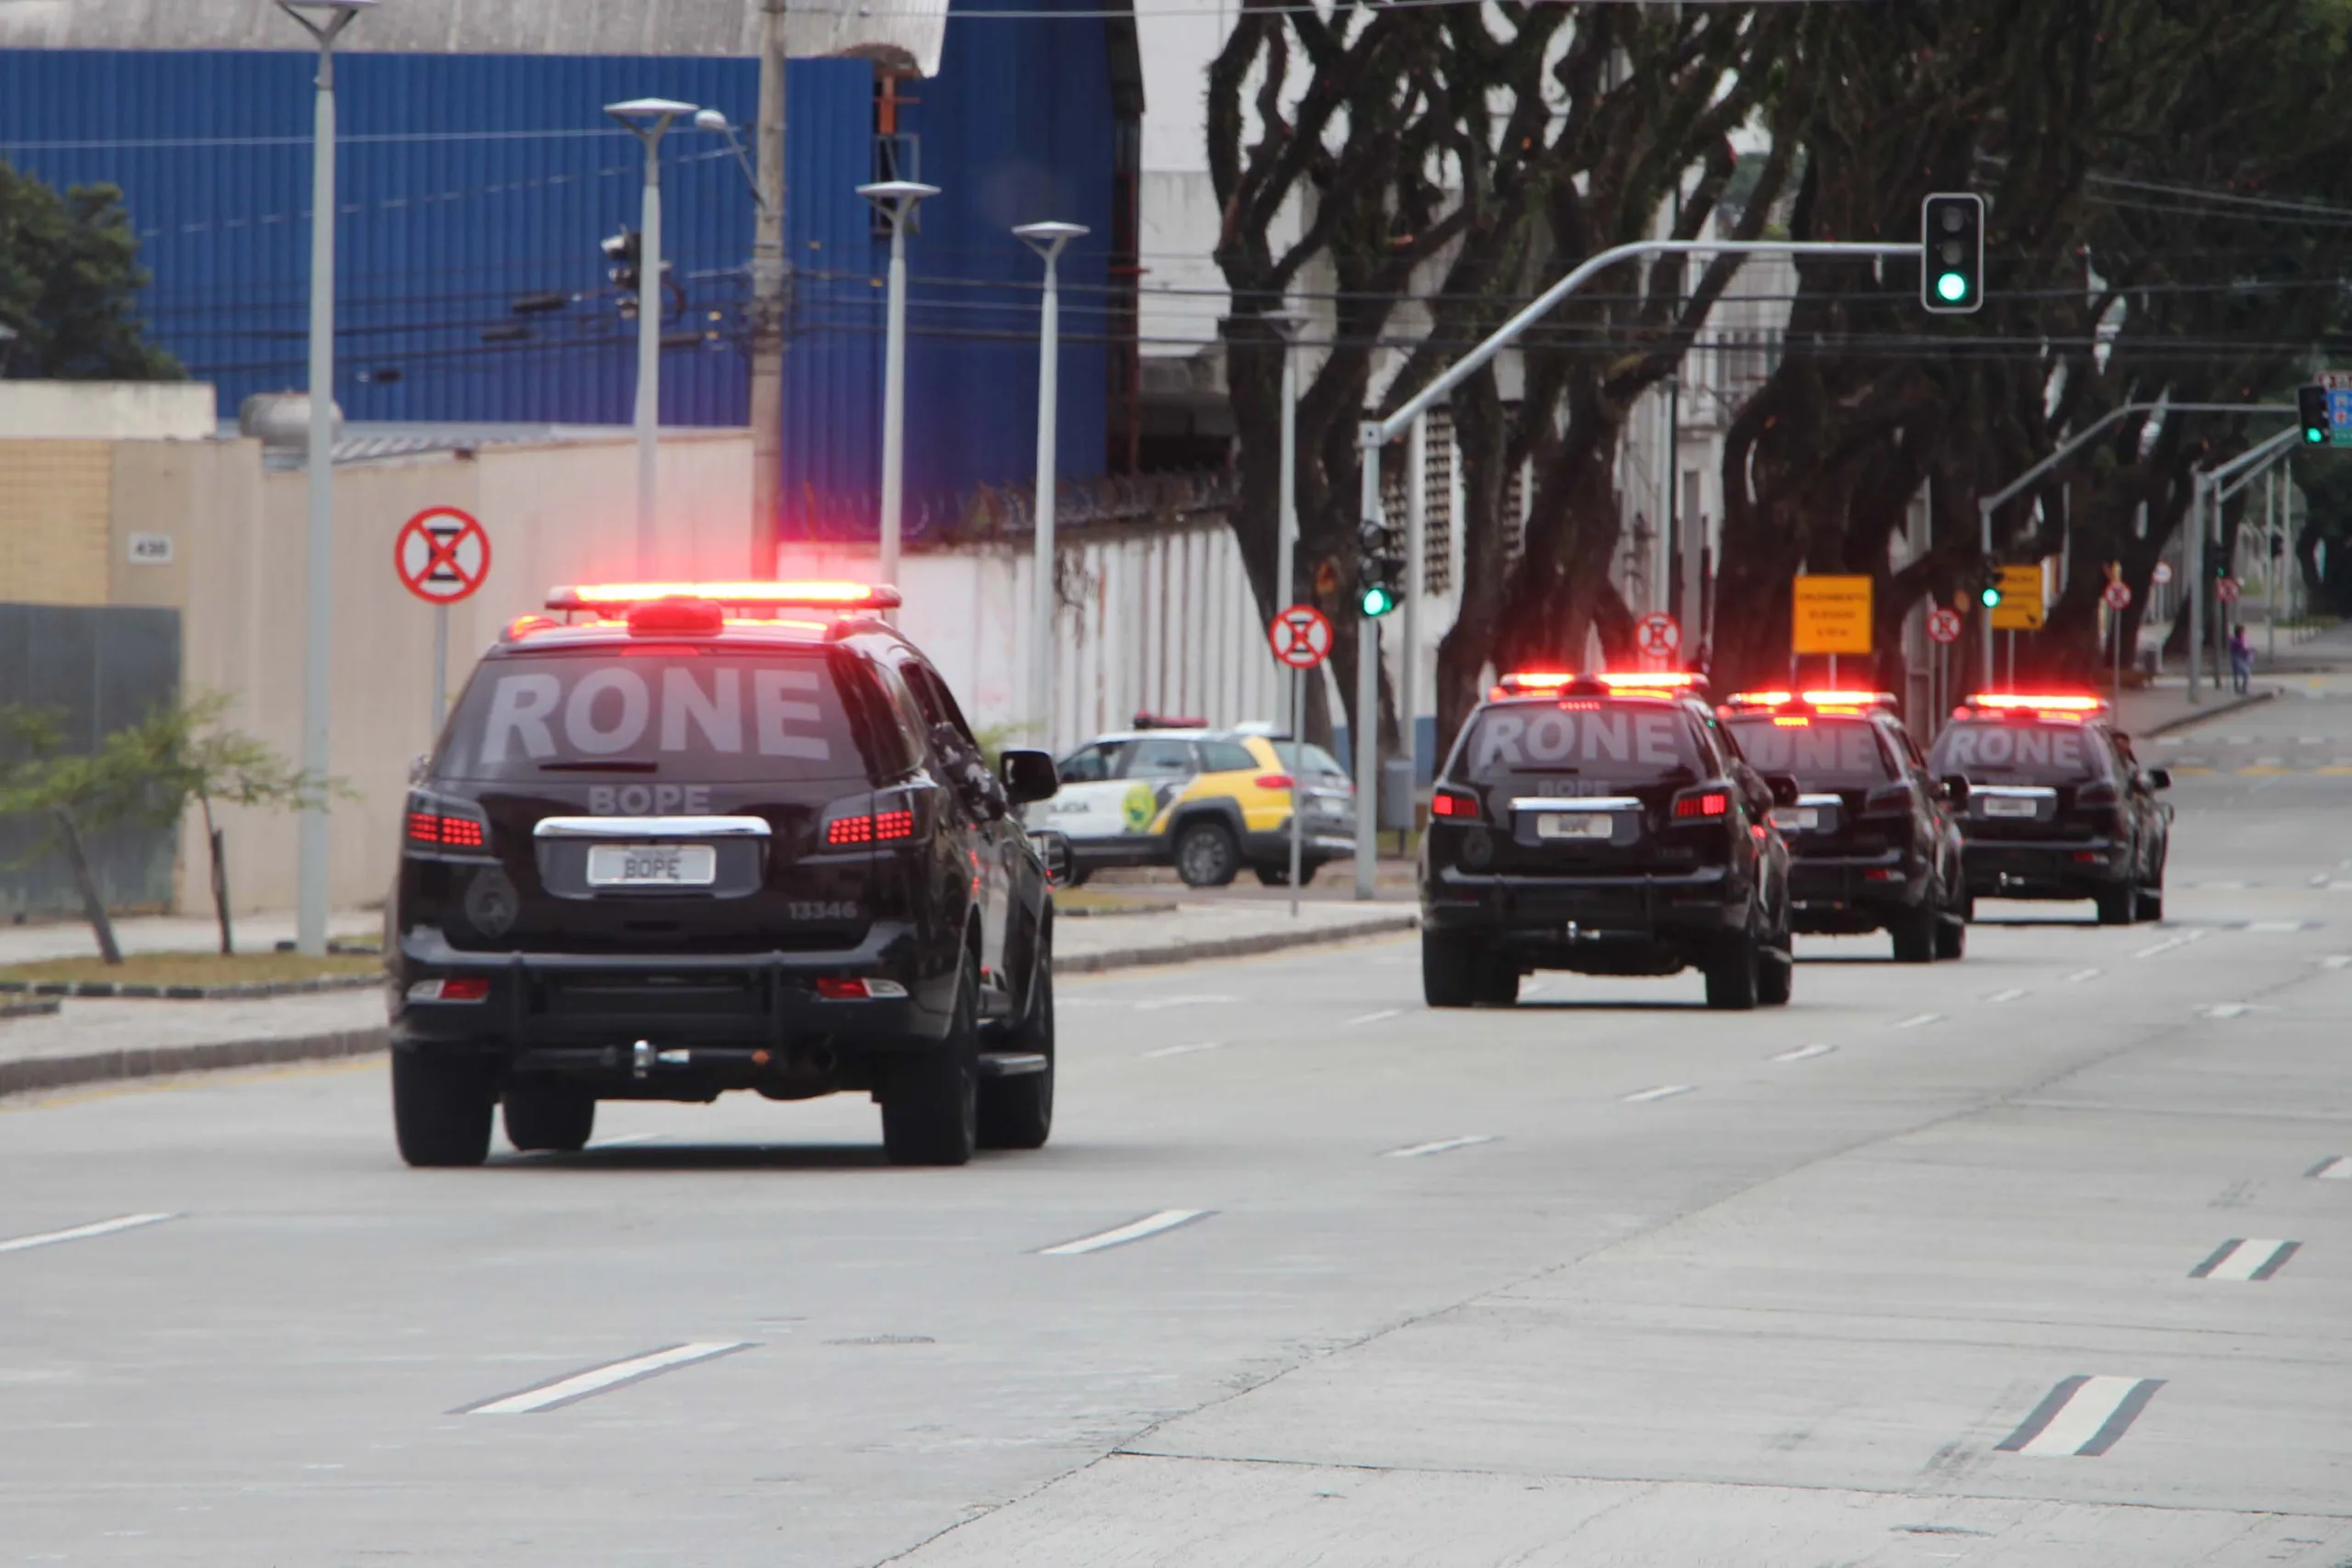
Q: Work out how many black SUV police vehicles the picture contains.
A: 4